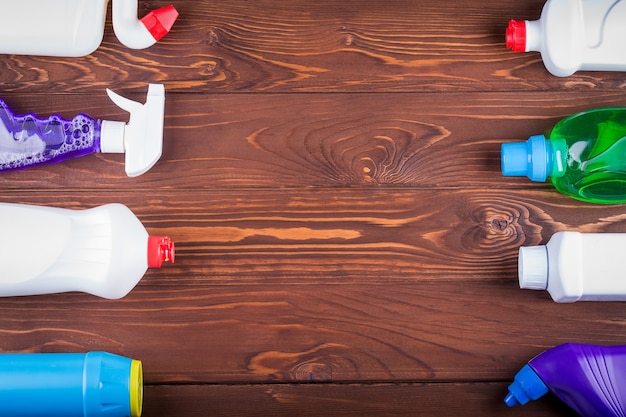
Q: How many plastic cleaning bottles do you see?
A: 8